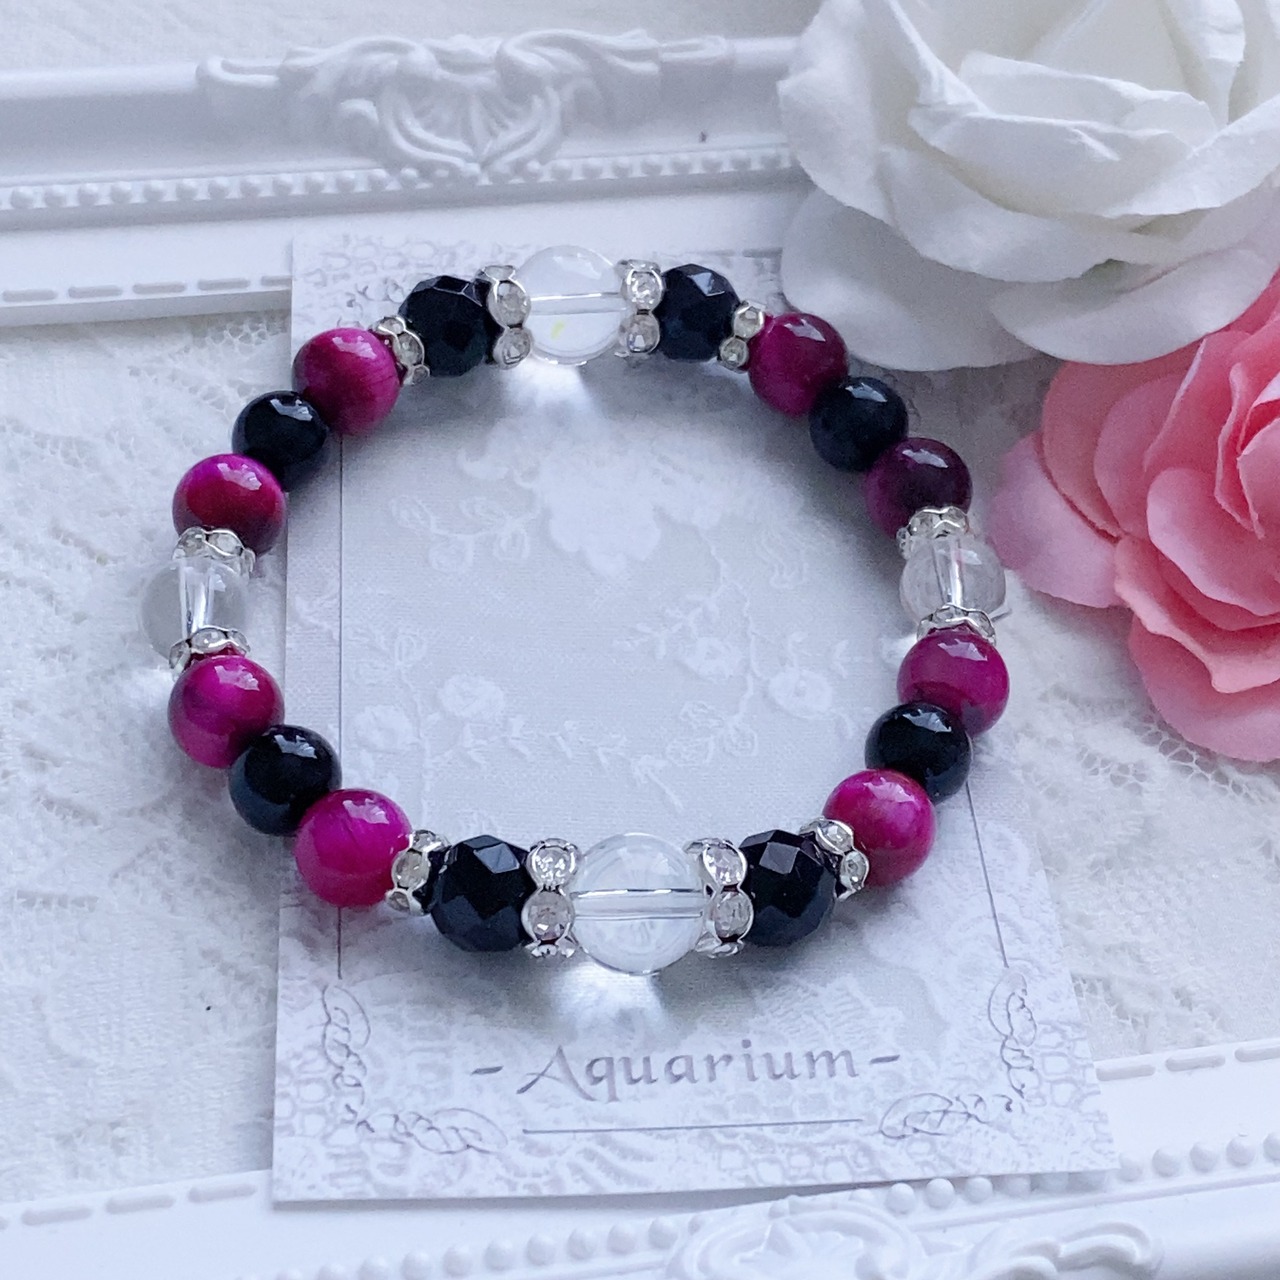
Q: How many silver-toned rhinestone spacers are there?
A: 12